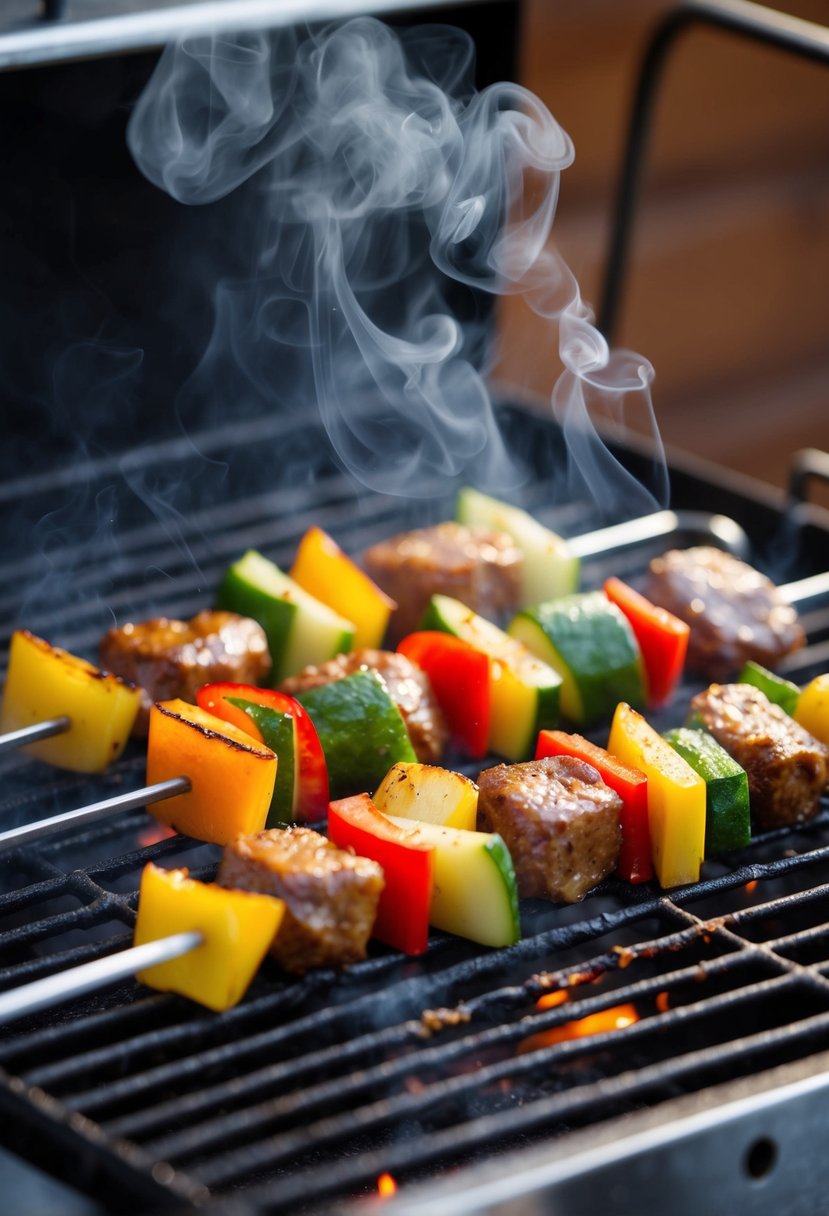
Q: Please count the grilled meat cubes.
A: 7